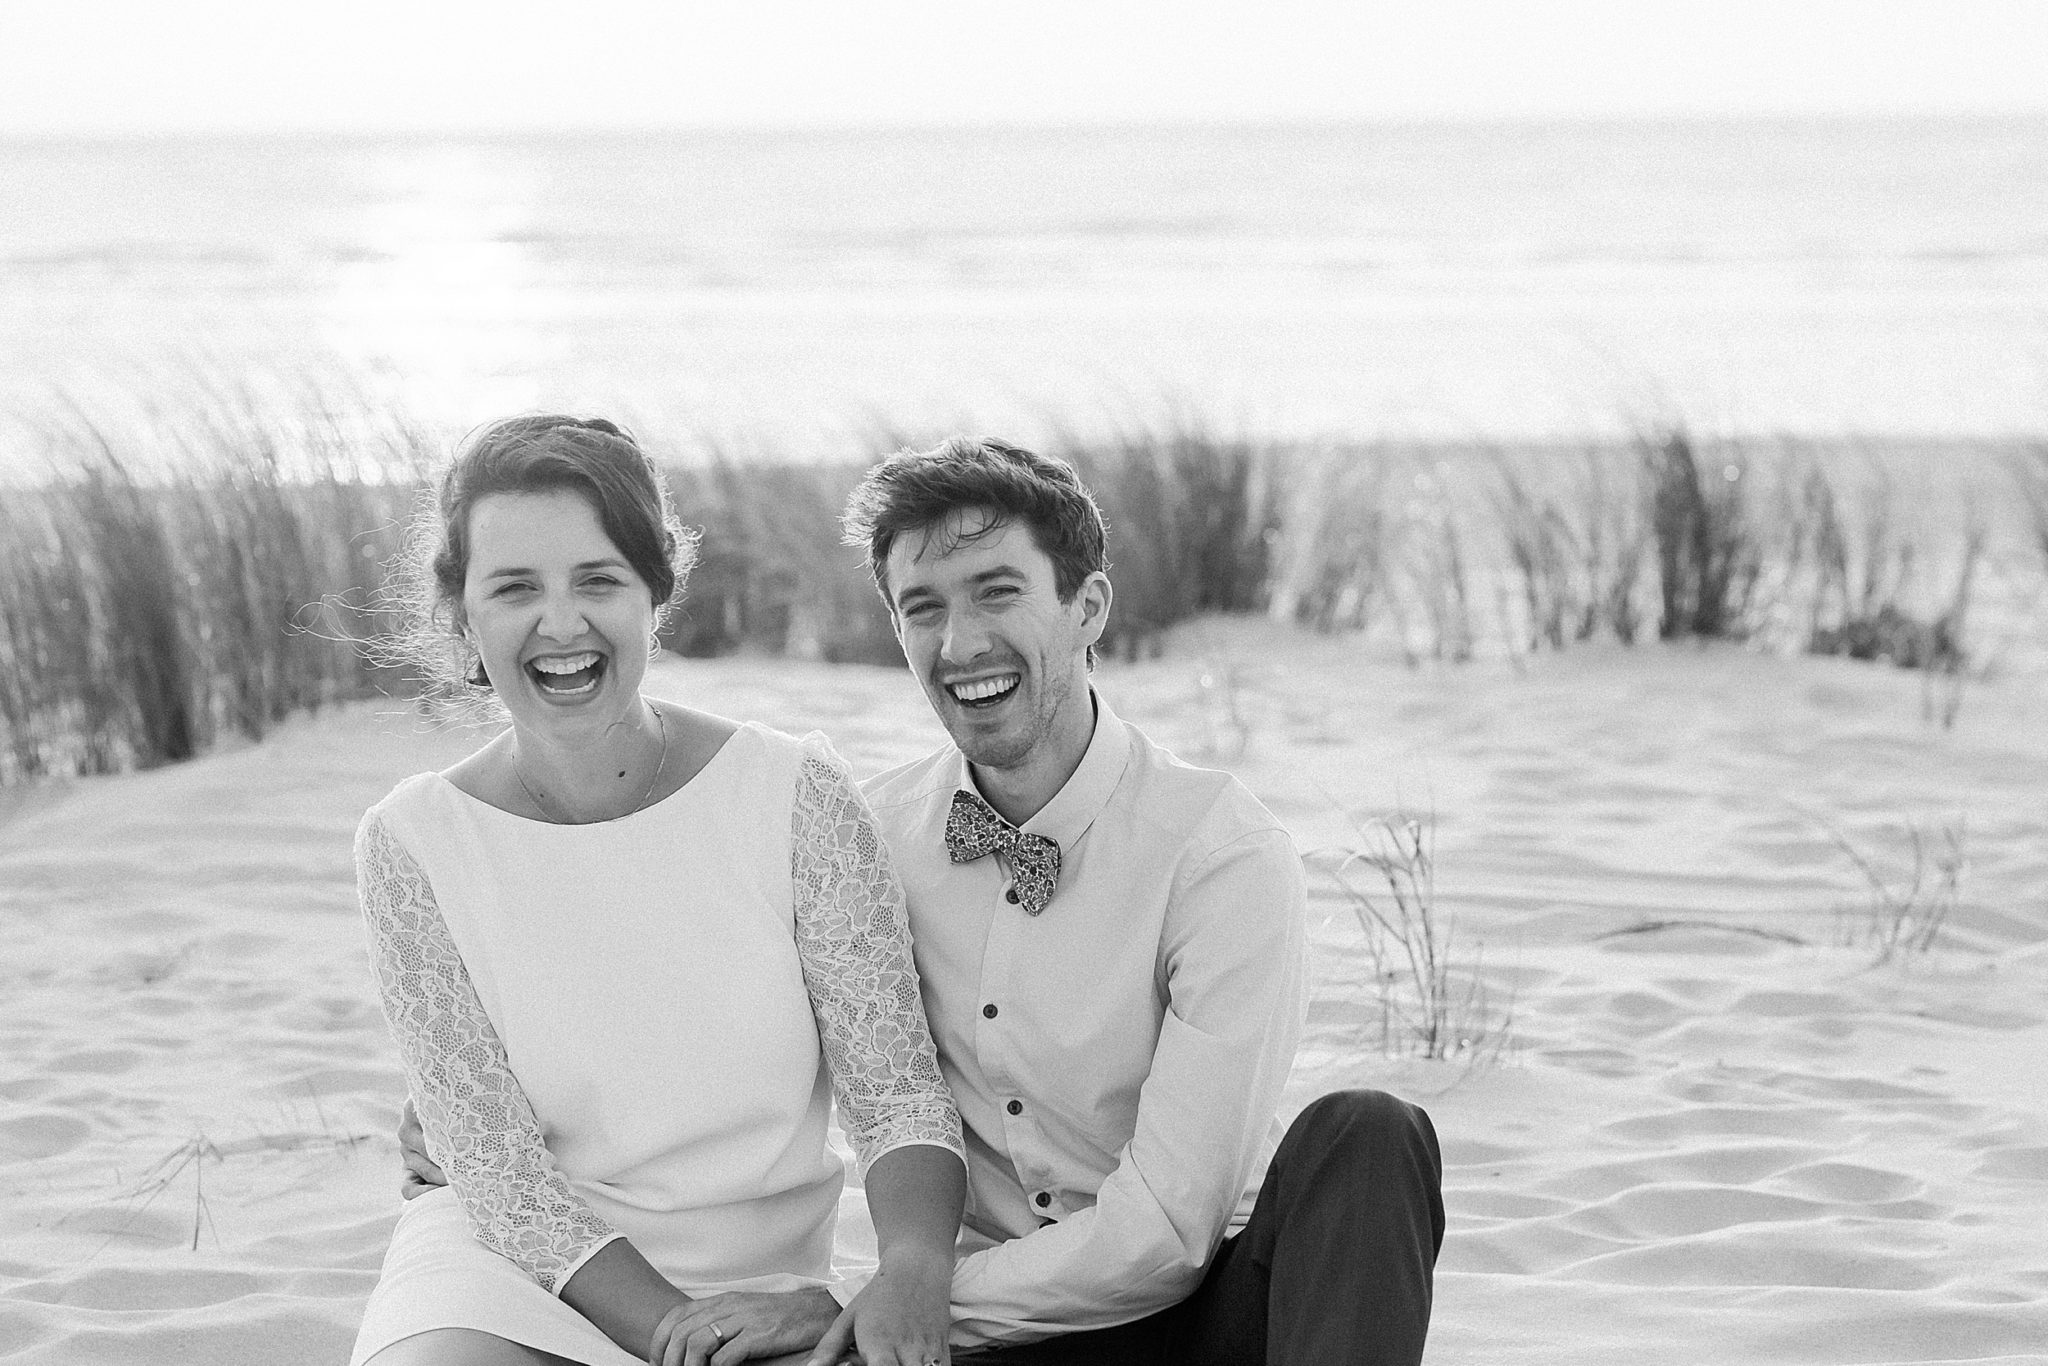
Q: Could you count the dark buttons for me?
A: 4